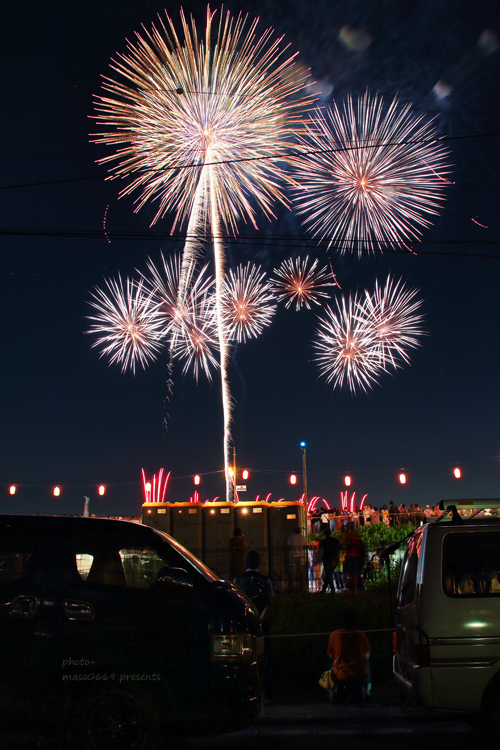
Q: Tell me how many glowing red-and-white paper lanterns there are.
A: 10